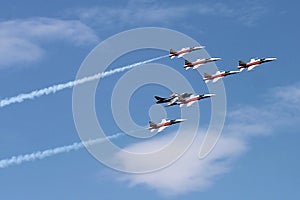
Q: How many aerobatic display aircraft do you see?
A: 7